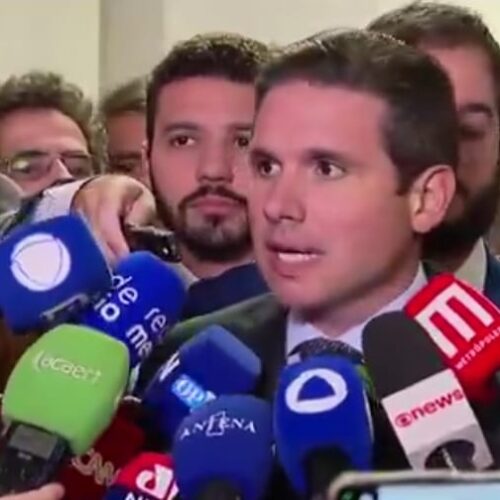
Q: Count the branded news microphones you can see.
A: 10